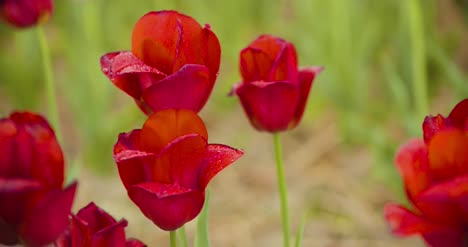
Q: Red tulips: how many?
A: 7